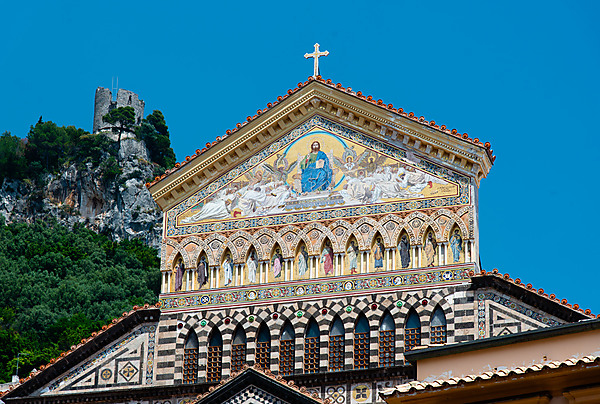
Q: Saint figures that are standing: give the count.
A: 12